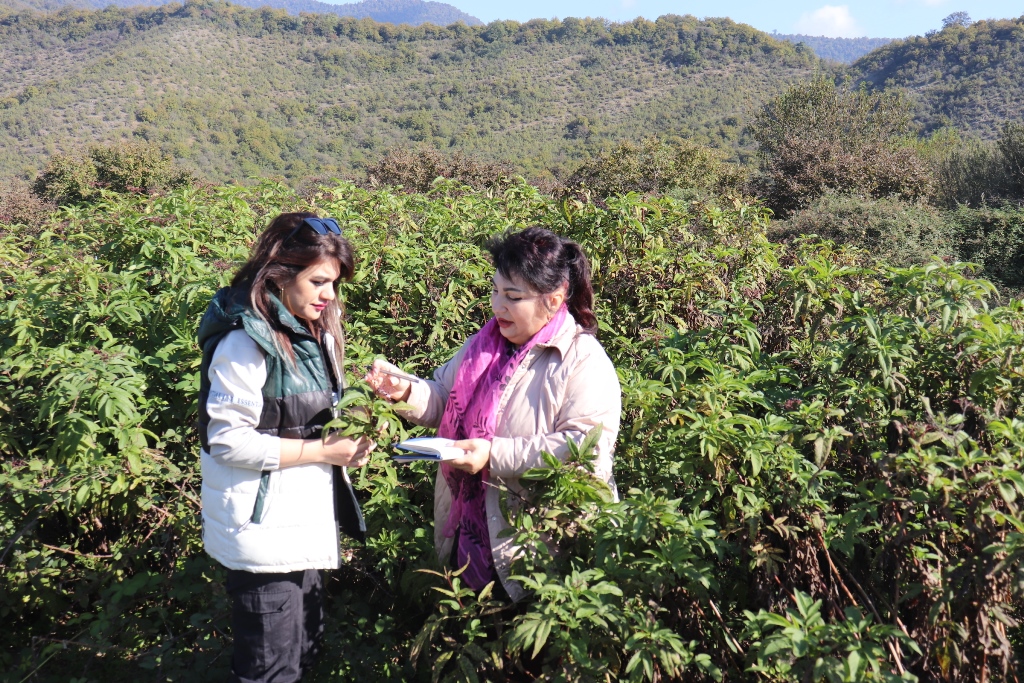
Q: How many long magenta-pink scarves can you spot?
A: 1